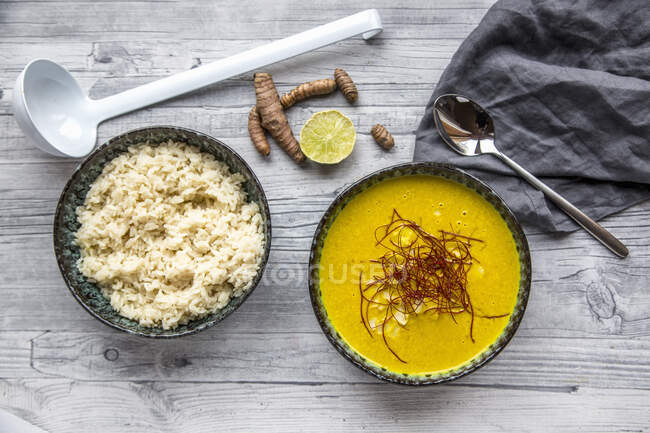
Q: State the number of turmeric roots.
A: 5